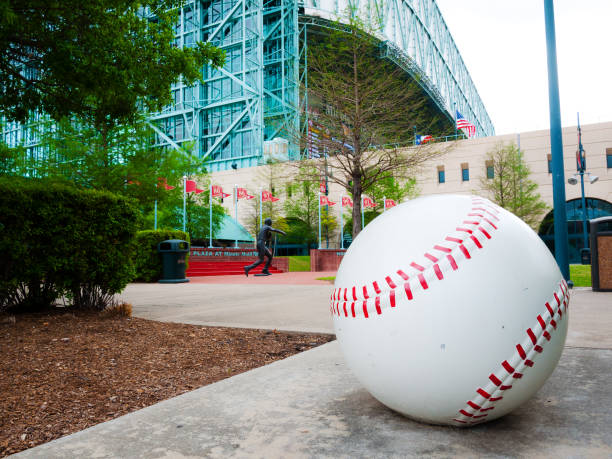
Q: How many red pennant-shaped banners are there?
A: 10